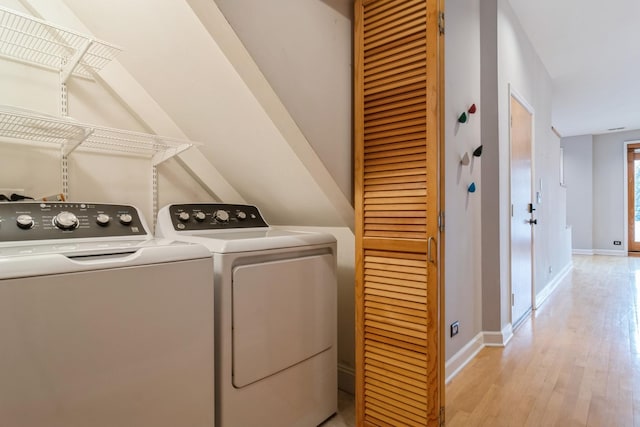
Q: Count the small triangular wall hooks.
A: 5